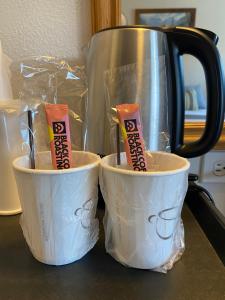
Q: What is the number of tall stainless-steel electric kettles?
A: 1